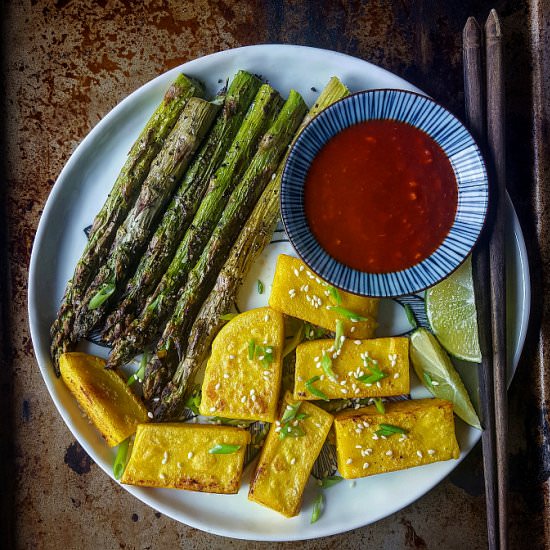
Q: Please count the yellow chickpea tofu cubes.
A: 7